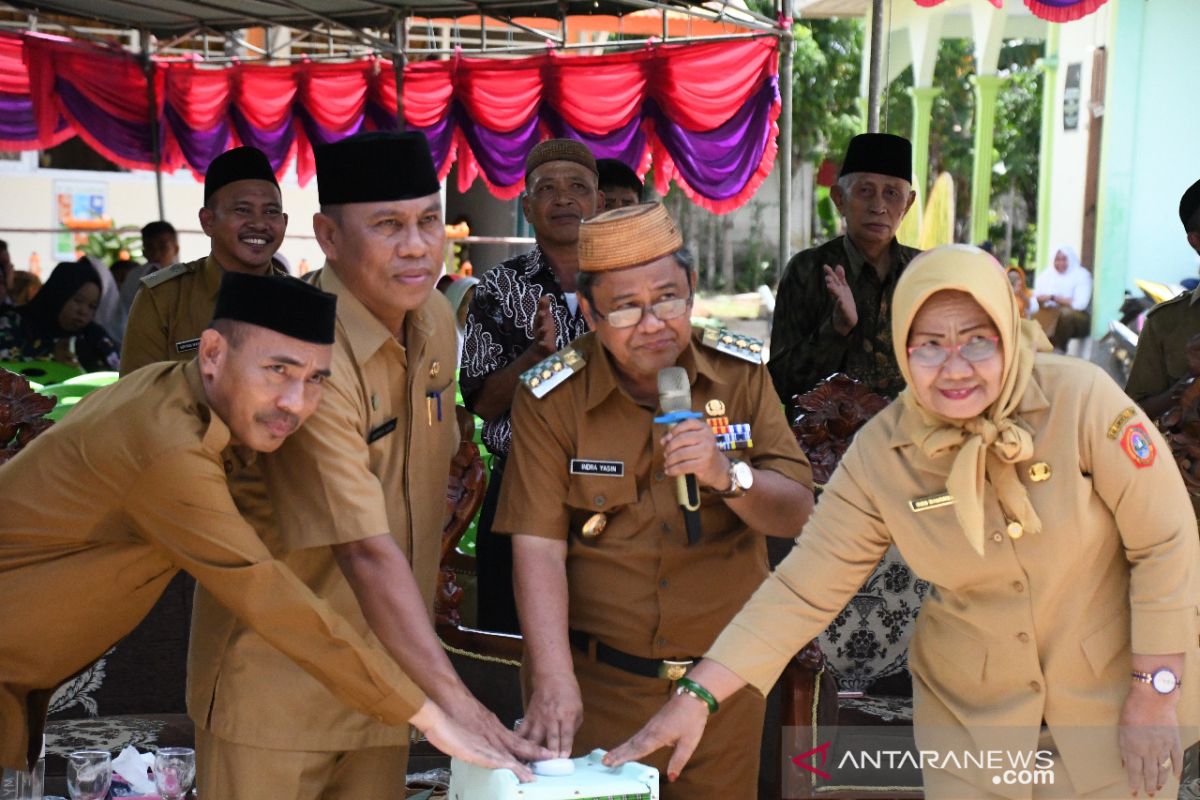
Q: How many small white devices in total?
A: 1